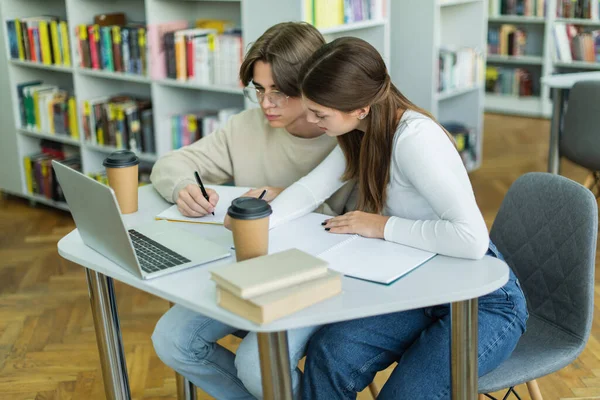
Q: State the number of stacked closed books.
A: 2